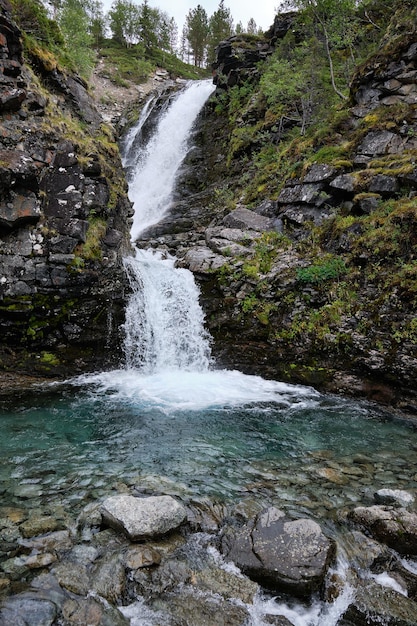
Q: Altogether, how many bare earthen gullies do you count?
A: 1